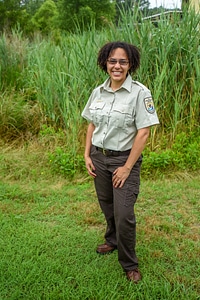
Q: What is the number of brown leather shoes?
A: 2